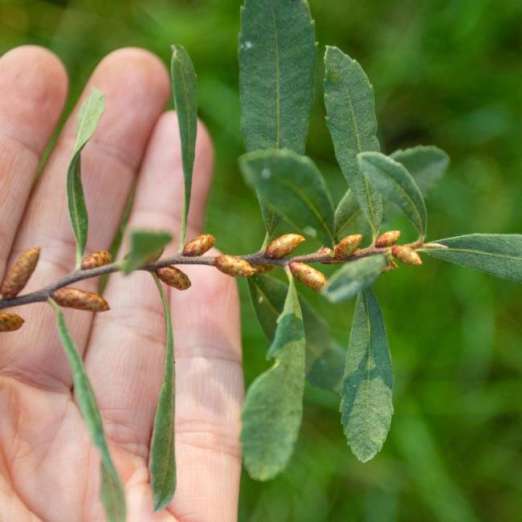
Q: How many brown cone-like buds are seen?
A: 12